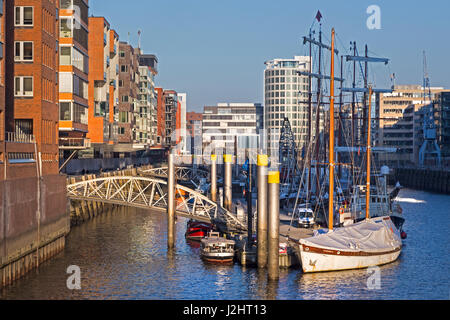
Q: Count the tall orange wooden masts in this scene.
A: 2